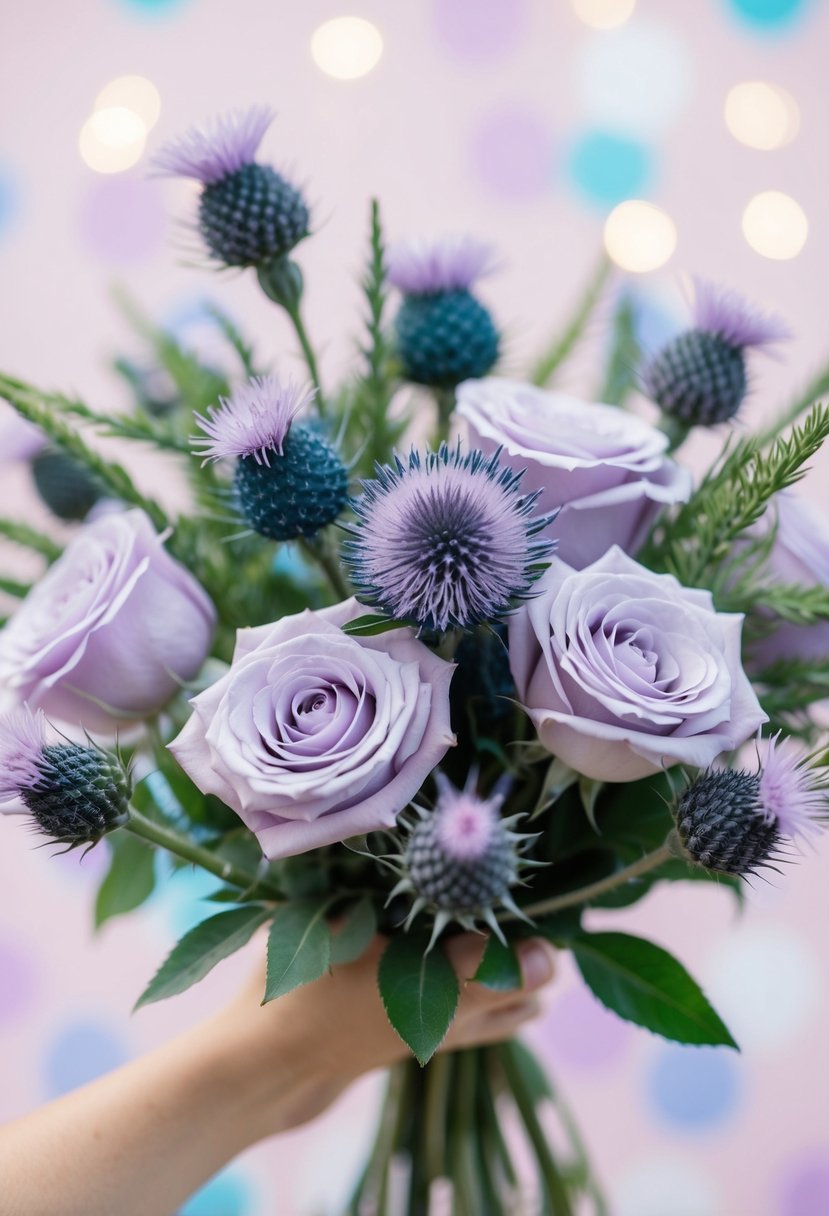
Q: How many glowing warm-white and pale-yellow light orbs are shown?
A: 7